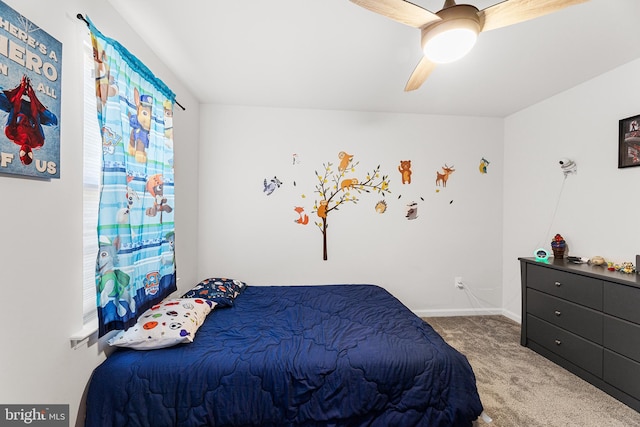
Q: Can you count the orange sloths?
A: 3